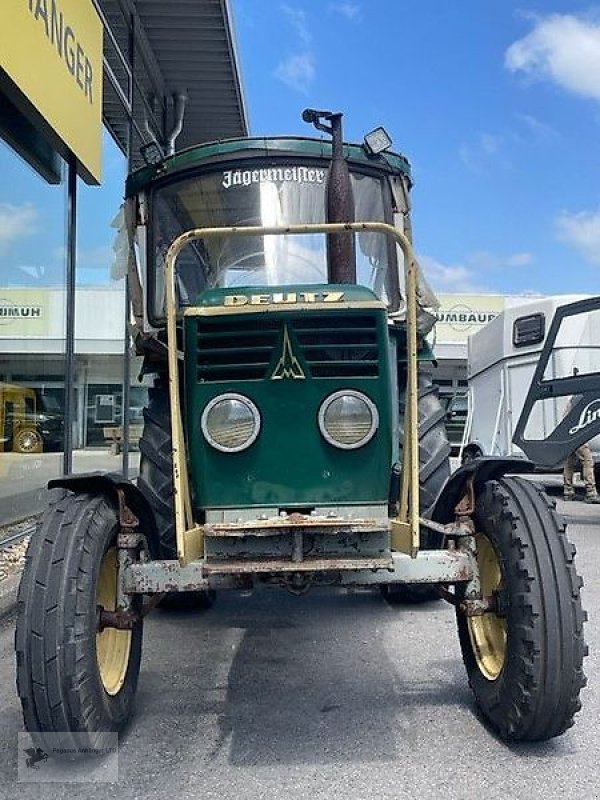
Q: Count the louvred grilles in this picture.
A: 2